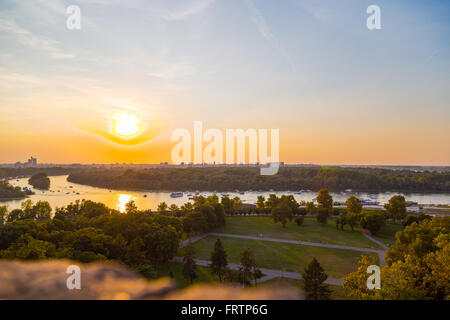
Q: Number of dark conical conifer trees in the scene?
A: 4